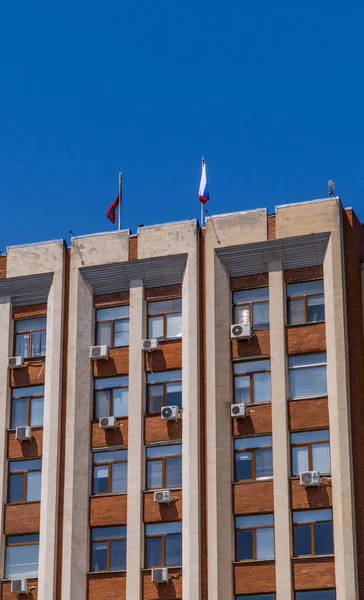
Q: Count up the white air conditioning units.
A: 12